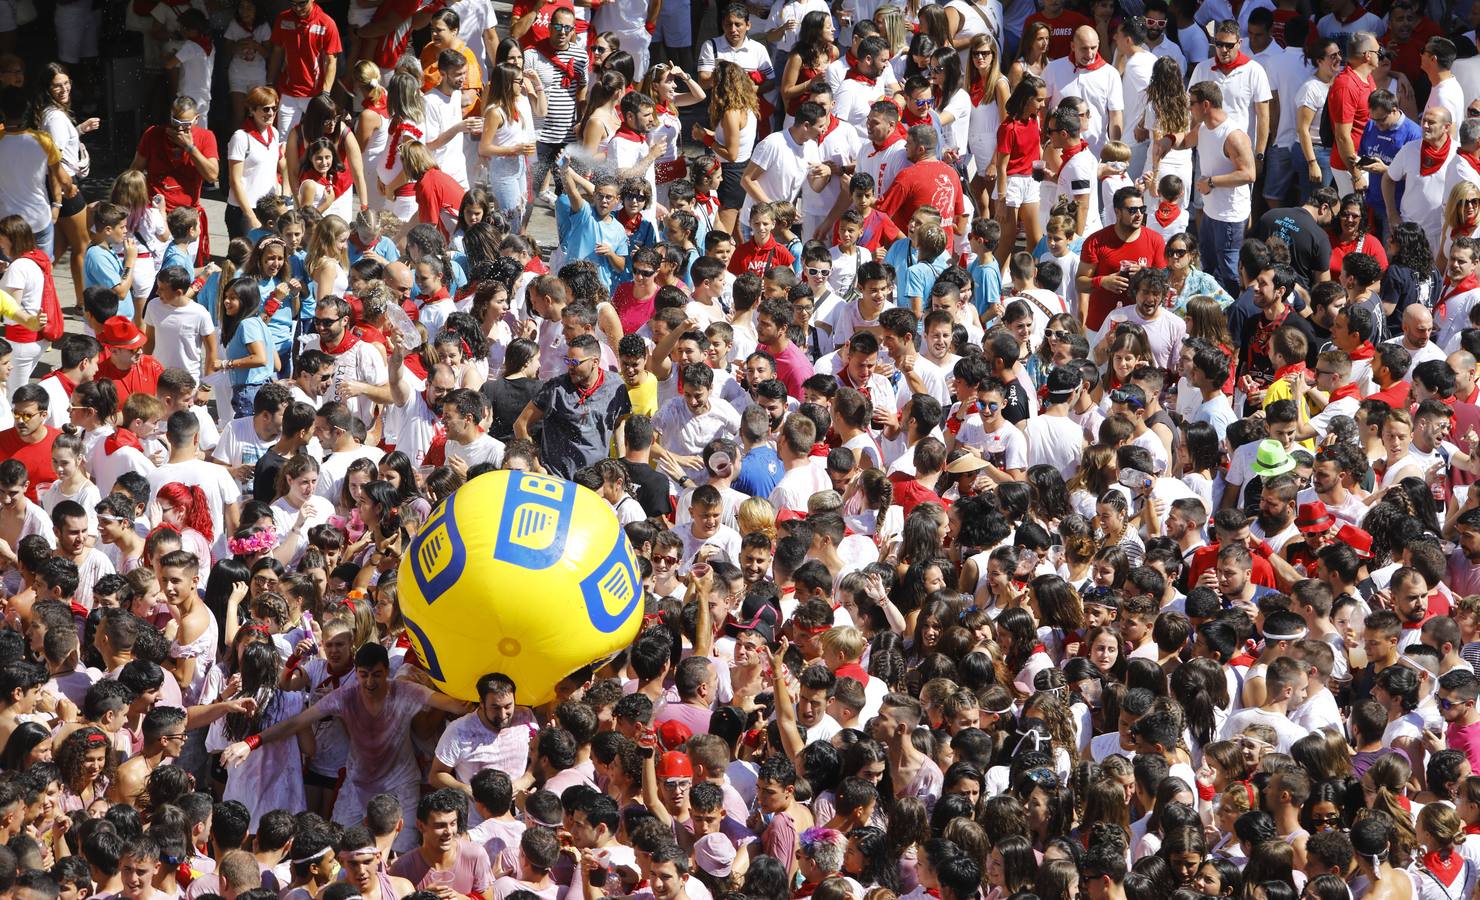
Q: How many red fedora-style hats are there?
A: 3